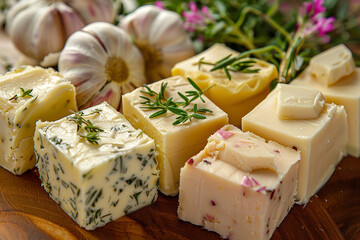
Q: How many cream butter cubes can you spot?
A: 7